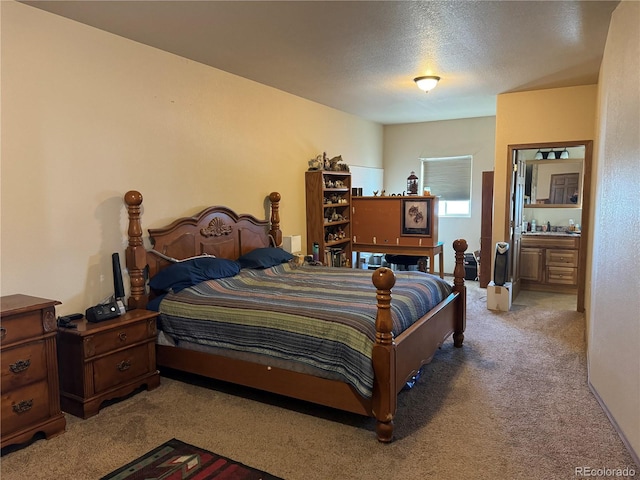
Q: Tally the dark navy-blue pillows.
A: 2